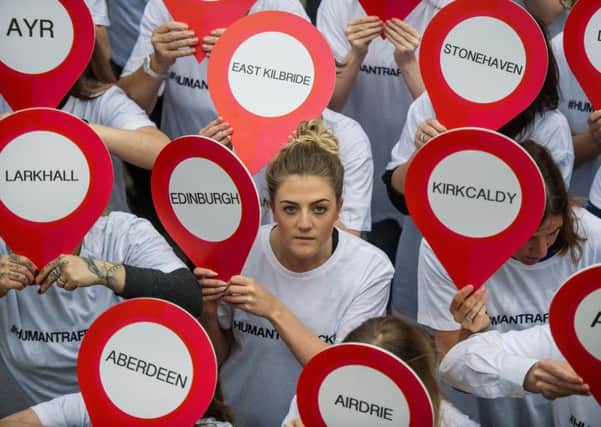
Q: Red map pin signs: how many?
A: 12